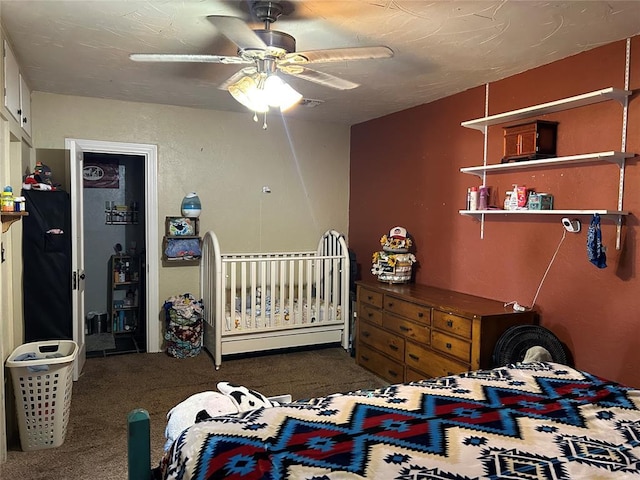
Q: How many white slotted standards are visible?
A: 2